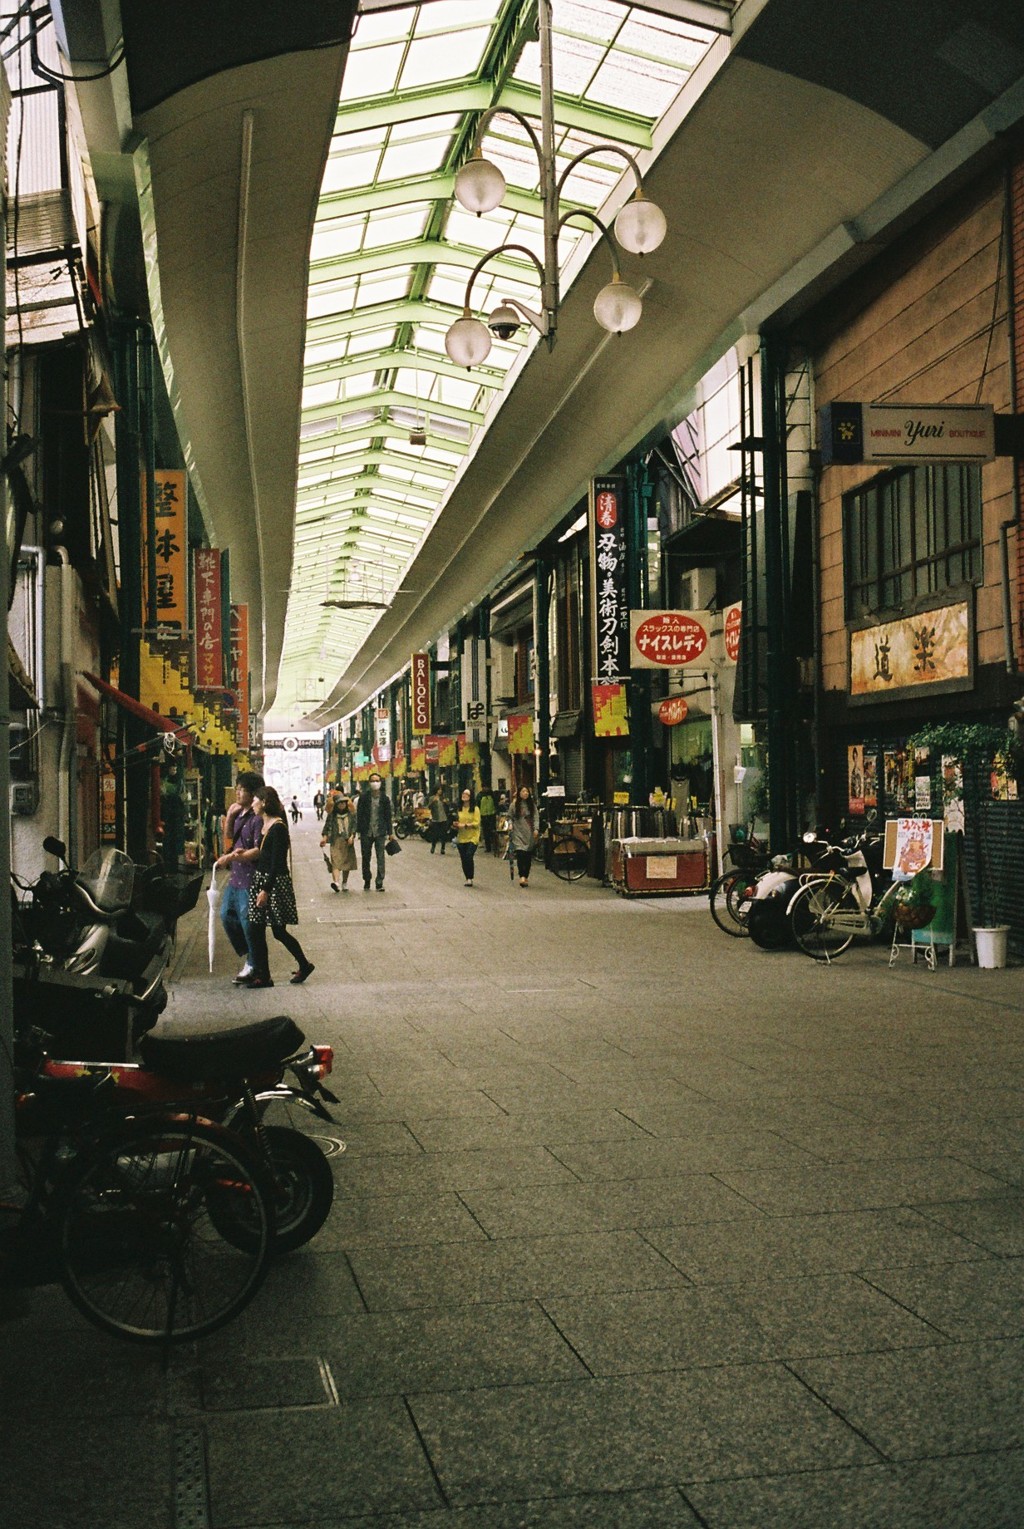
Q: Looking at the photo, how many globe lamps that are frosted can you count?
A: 4